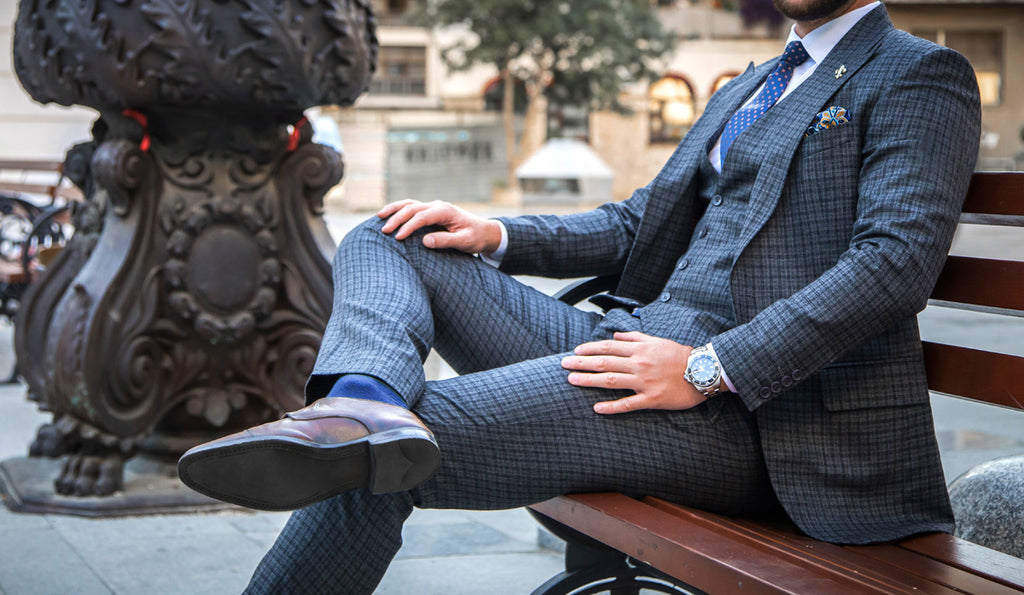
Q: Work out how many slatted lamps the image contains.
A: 0